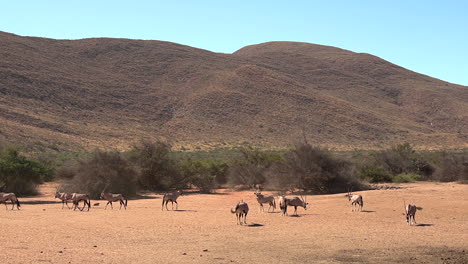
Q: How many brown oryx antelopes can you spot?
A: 11